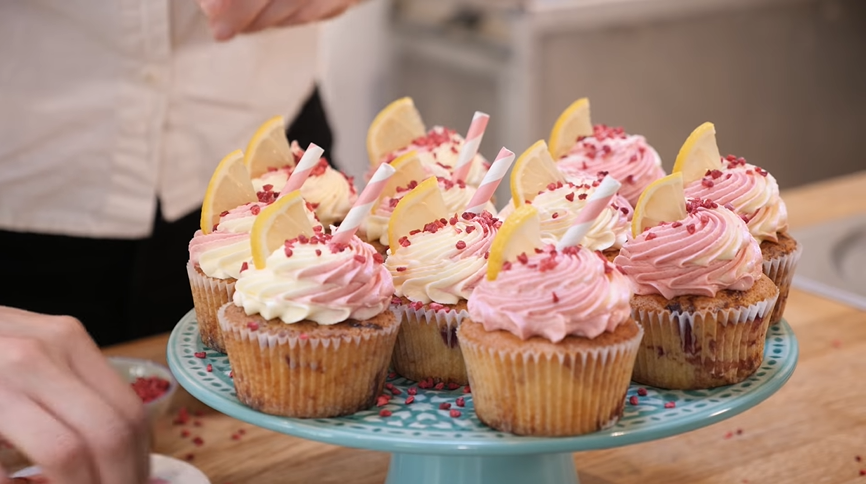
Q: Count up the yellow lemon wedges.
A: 11